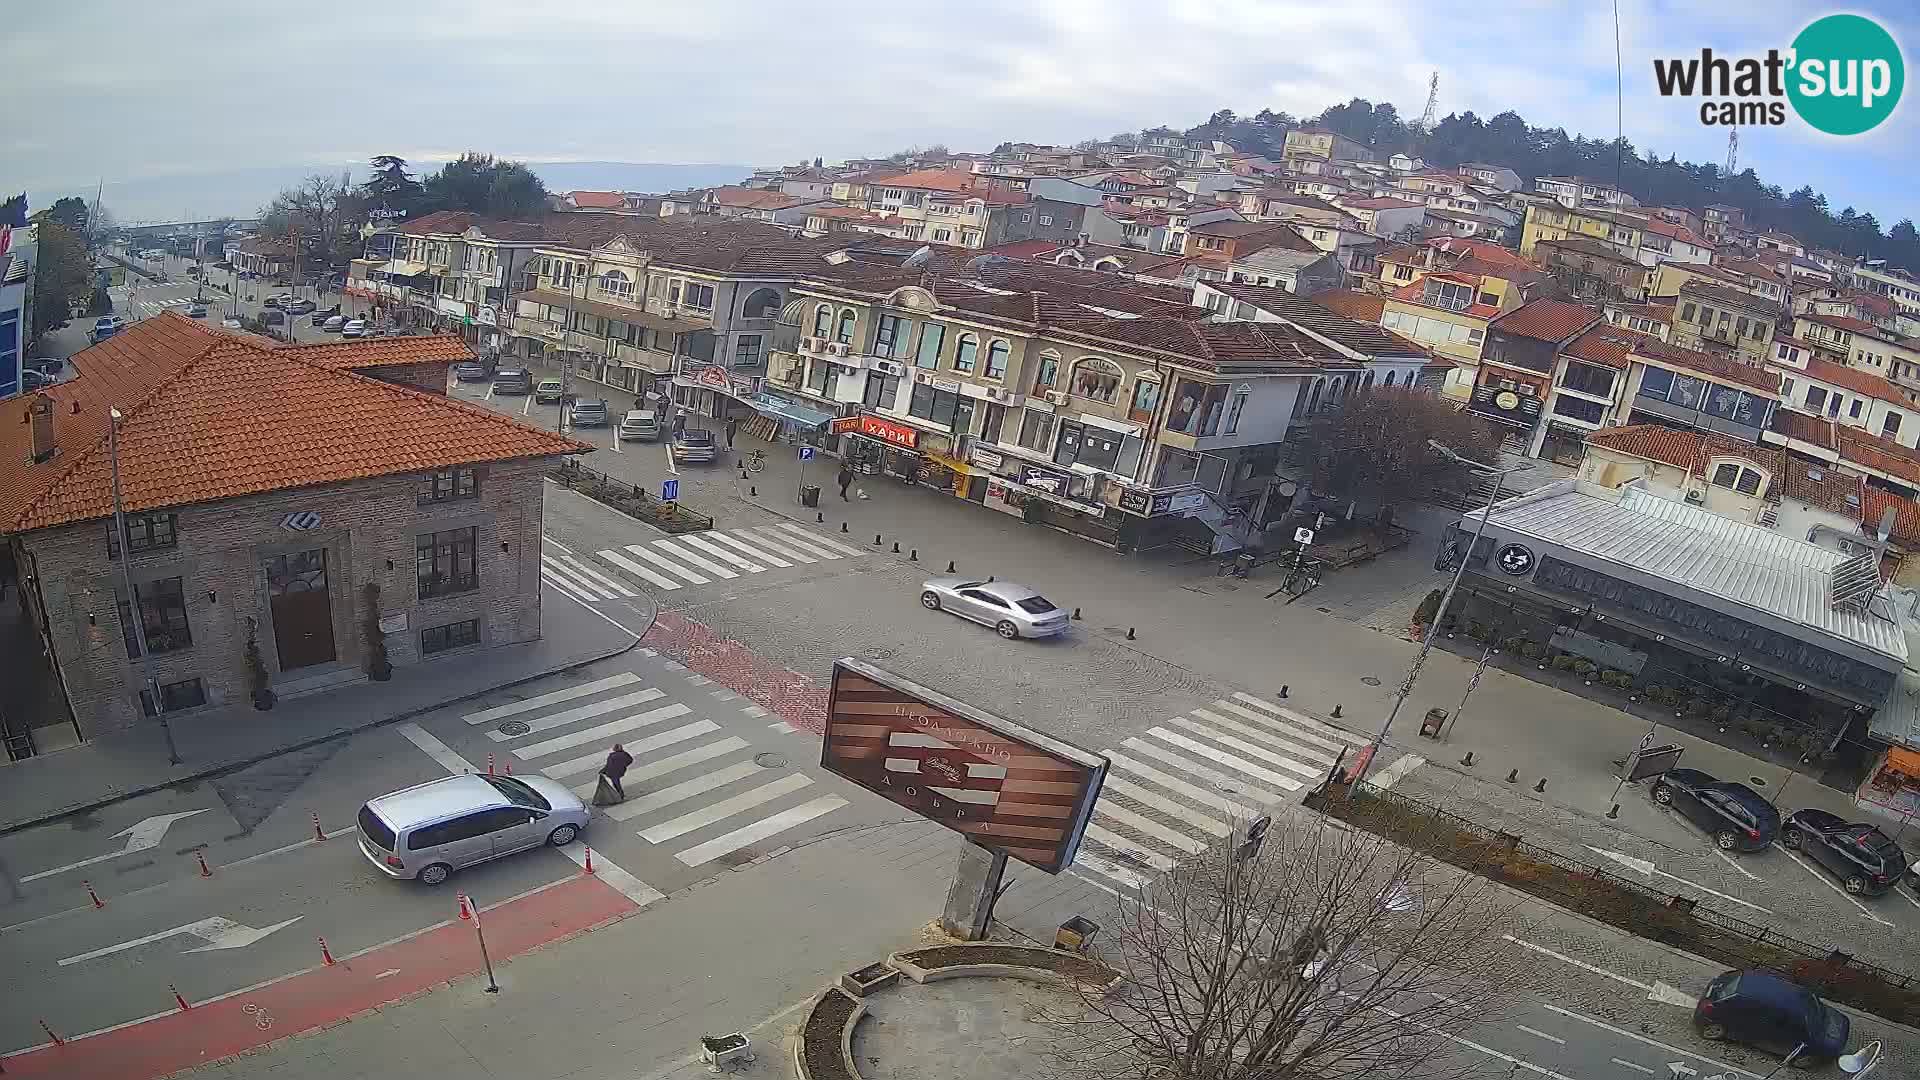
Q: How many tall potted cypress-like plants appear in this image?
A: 2